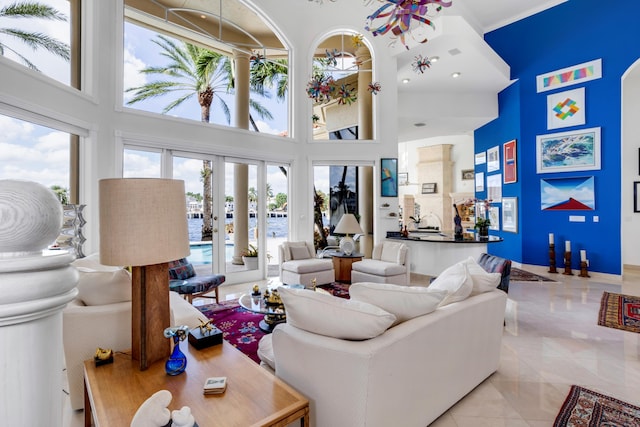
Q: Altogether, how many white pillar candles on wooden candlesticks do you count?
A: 3